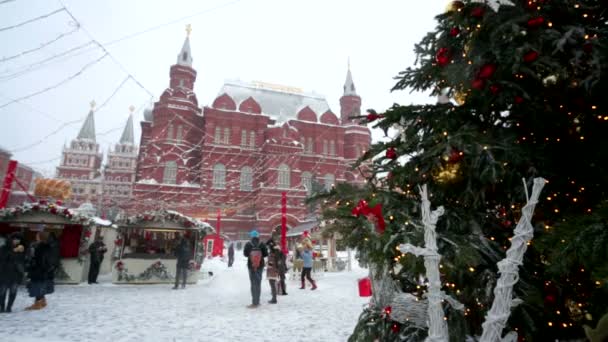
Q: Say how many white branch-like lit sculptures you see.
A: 2